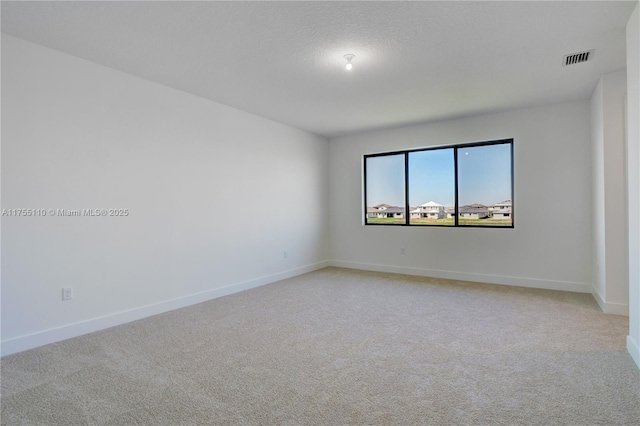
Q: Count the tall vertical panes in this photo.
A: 3